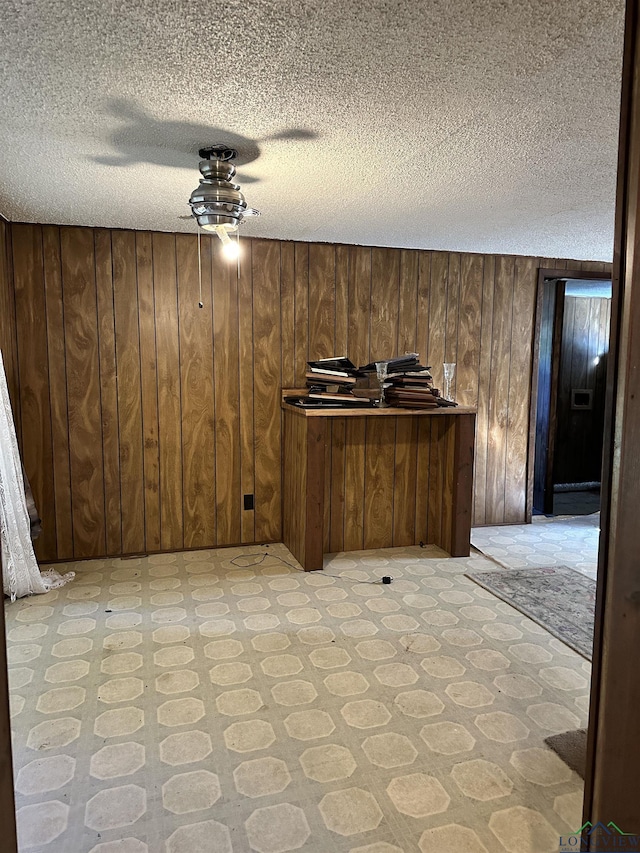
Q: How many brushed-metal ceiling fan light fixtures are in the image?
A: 1